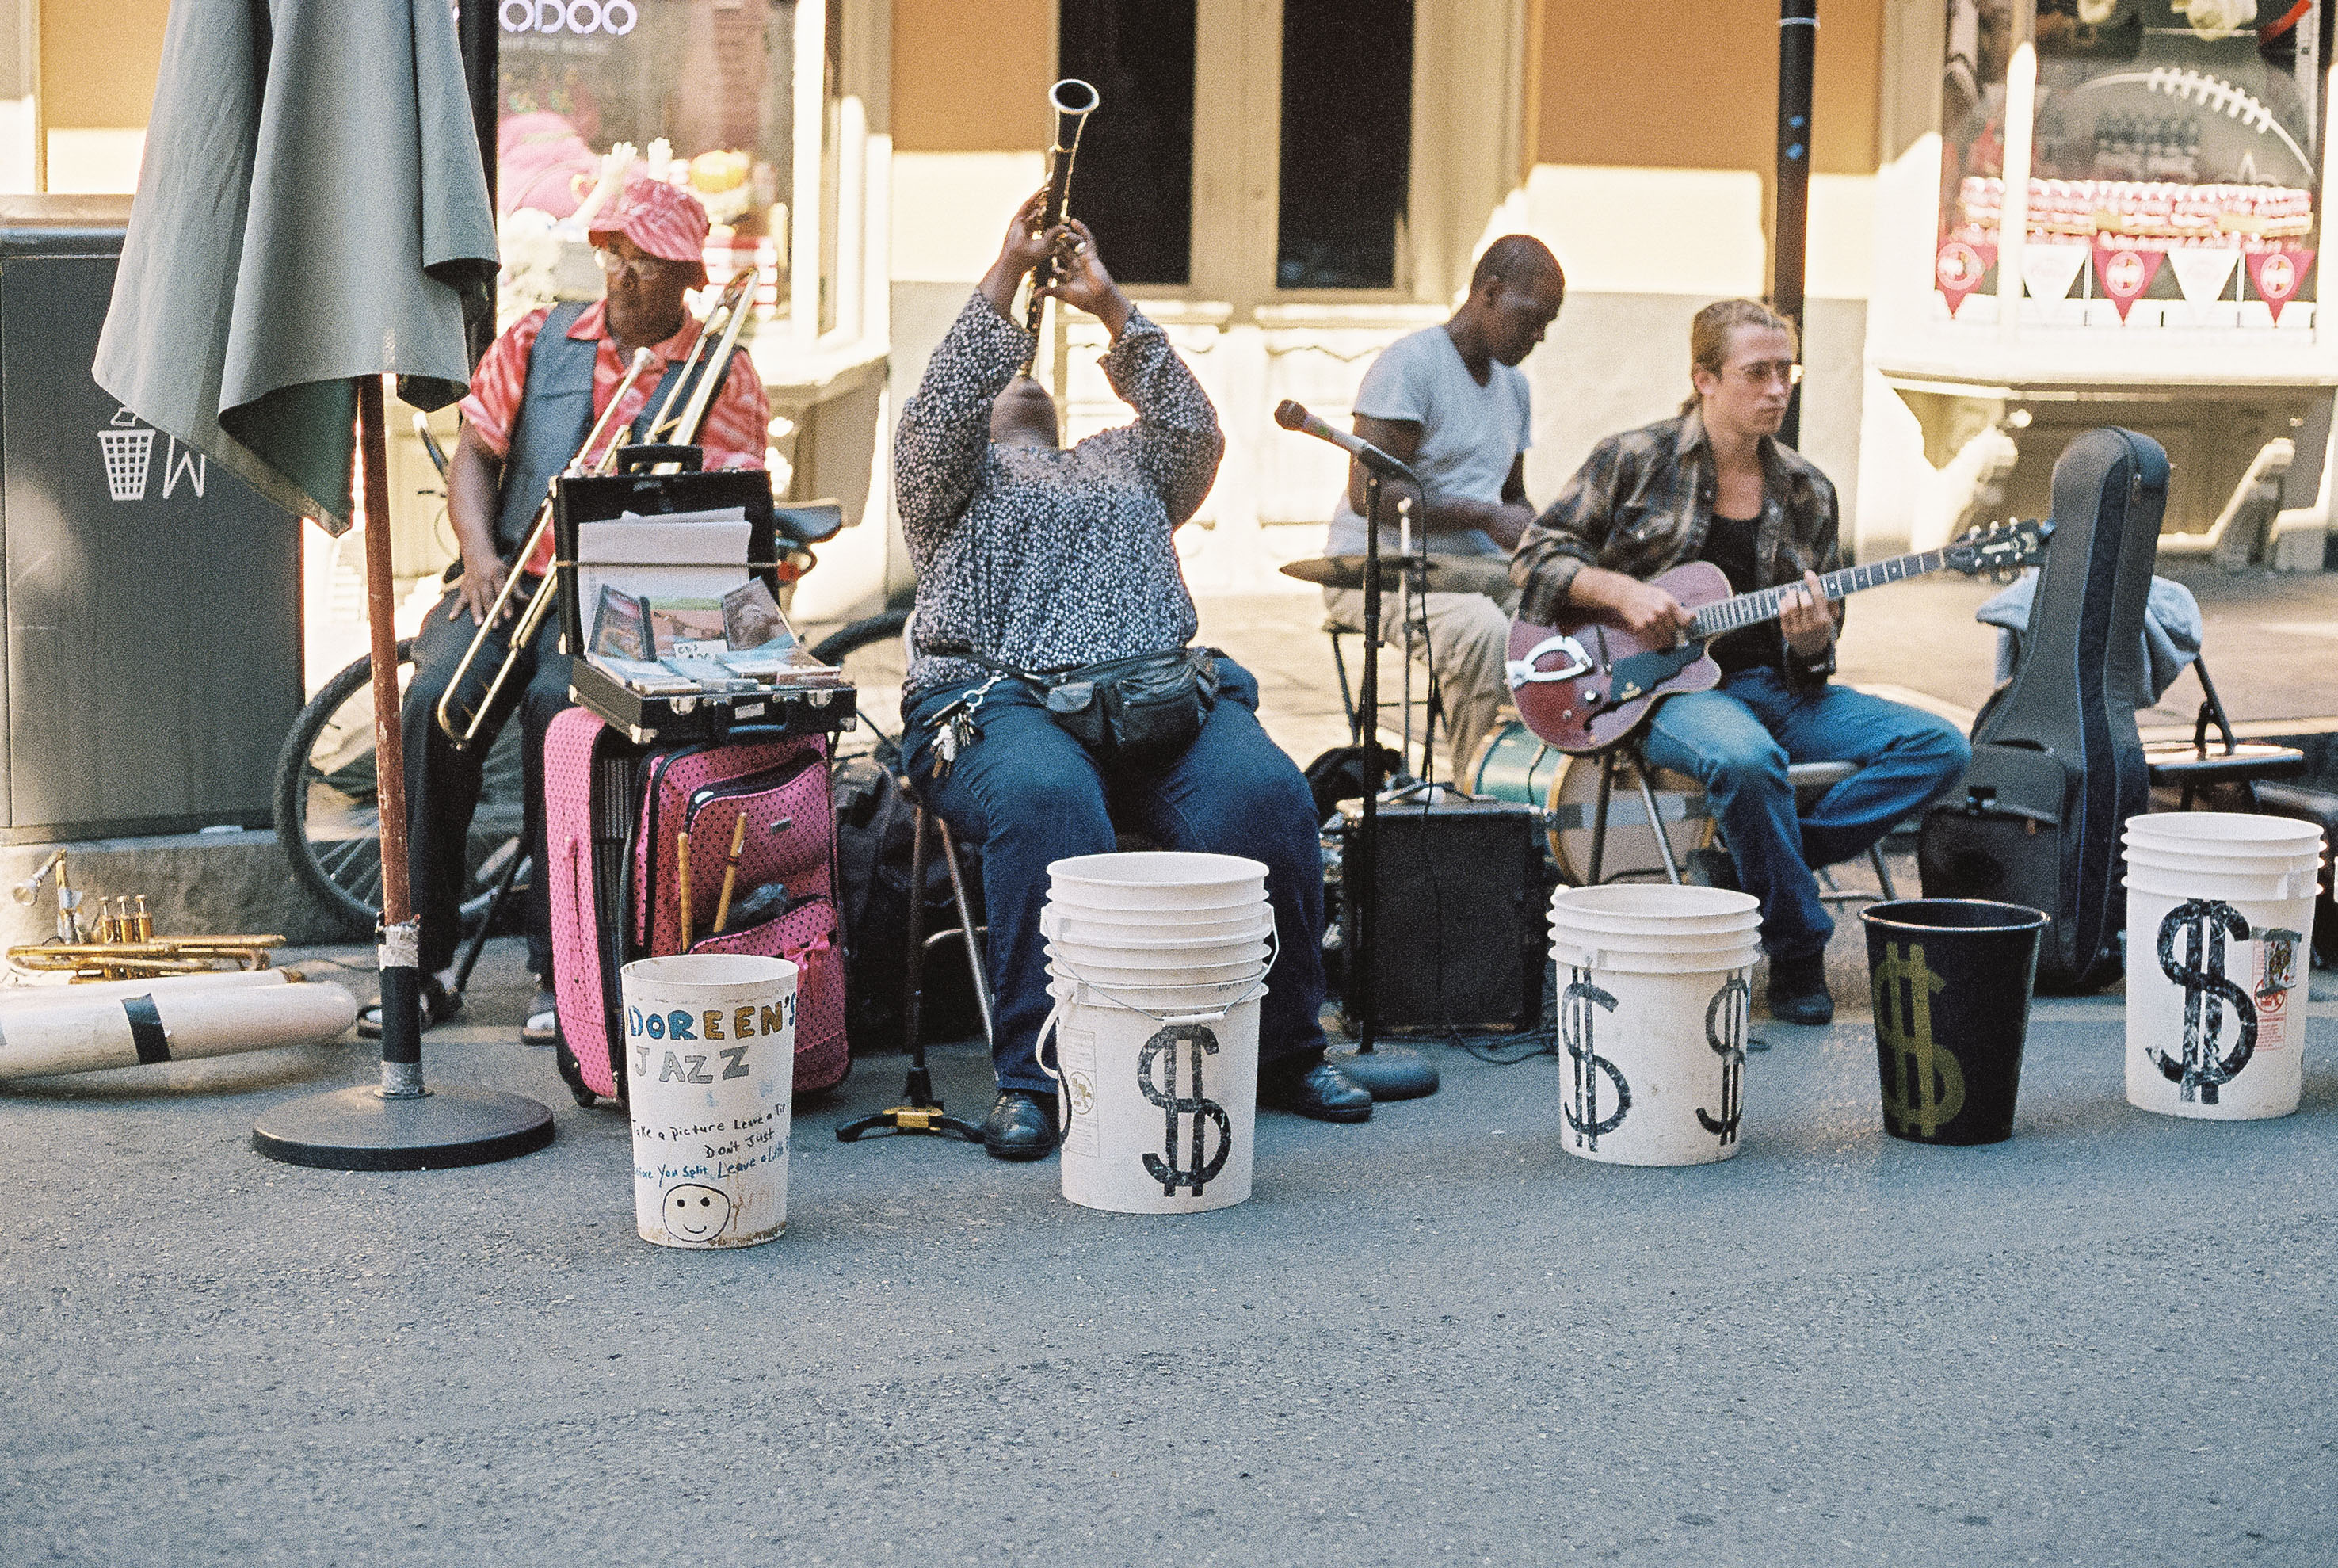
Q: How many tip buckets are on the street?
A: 5